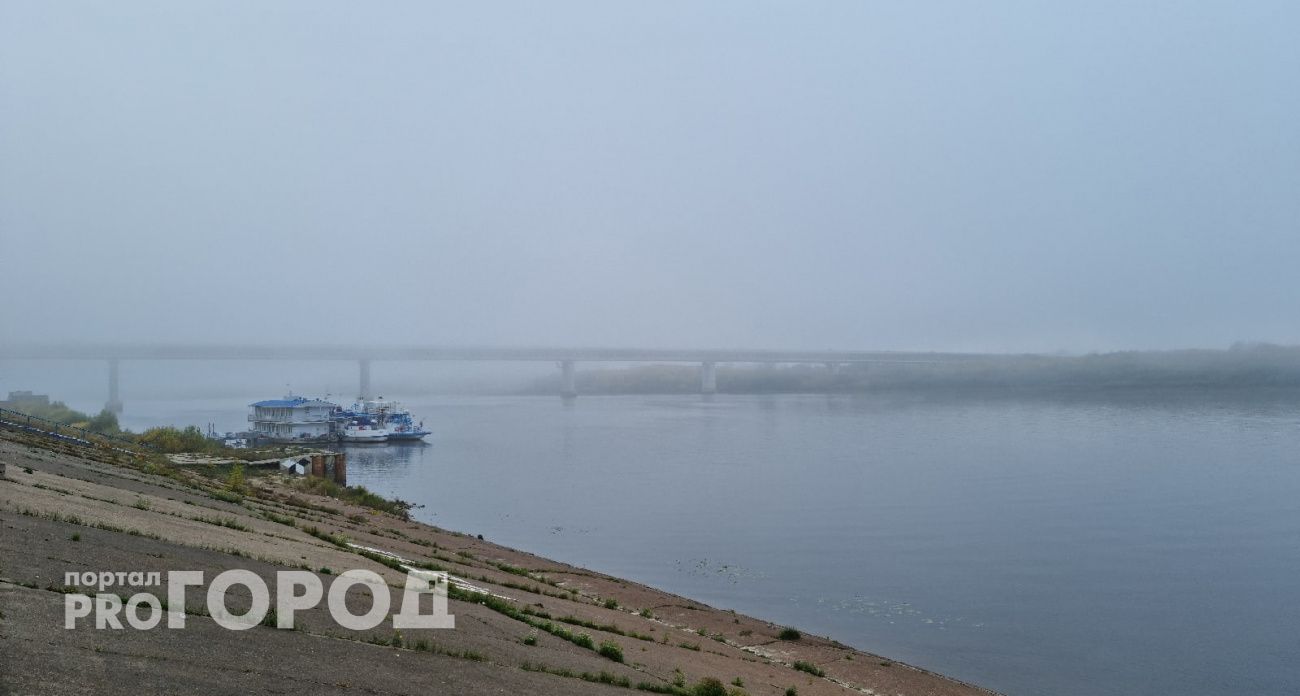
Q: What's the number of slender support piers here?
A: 4